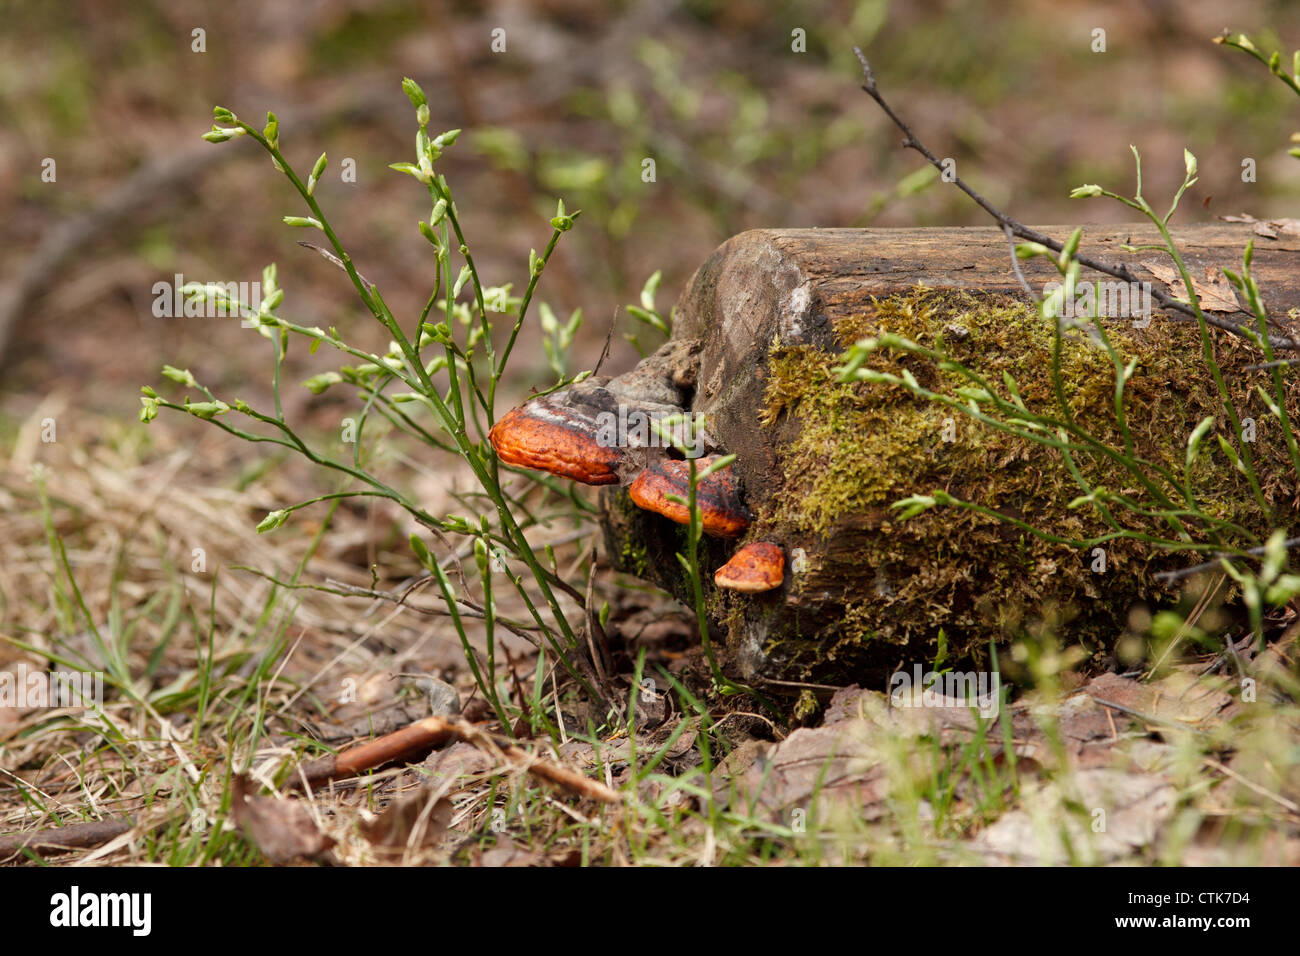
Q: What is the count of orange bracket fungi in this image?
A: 3